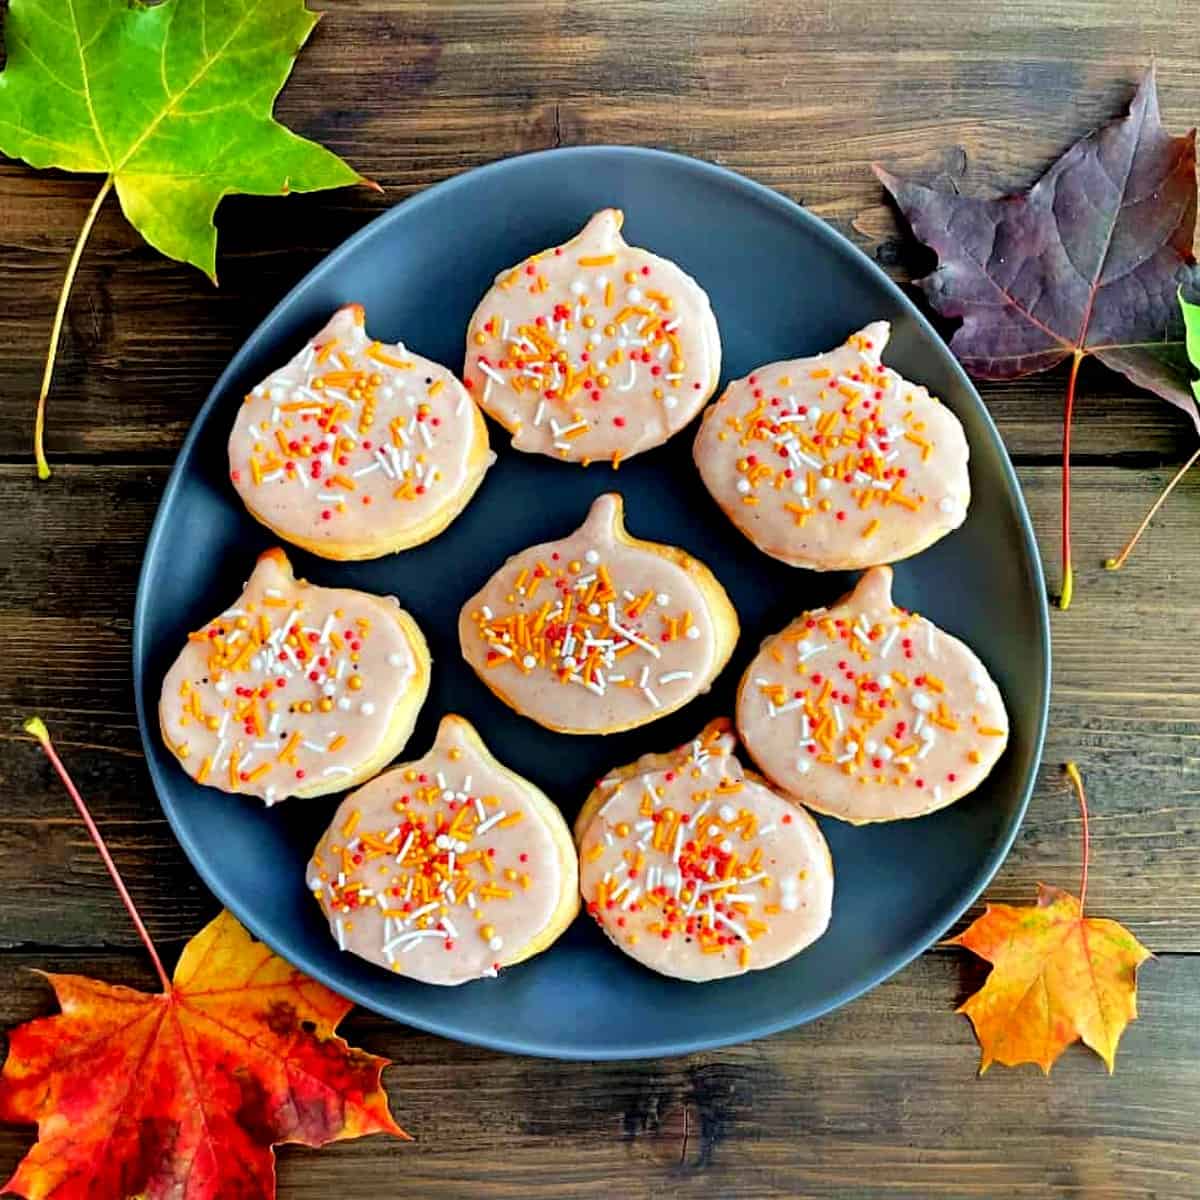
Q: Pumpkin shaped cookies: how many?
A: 8